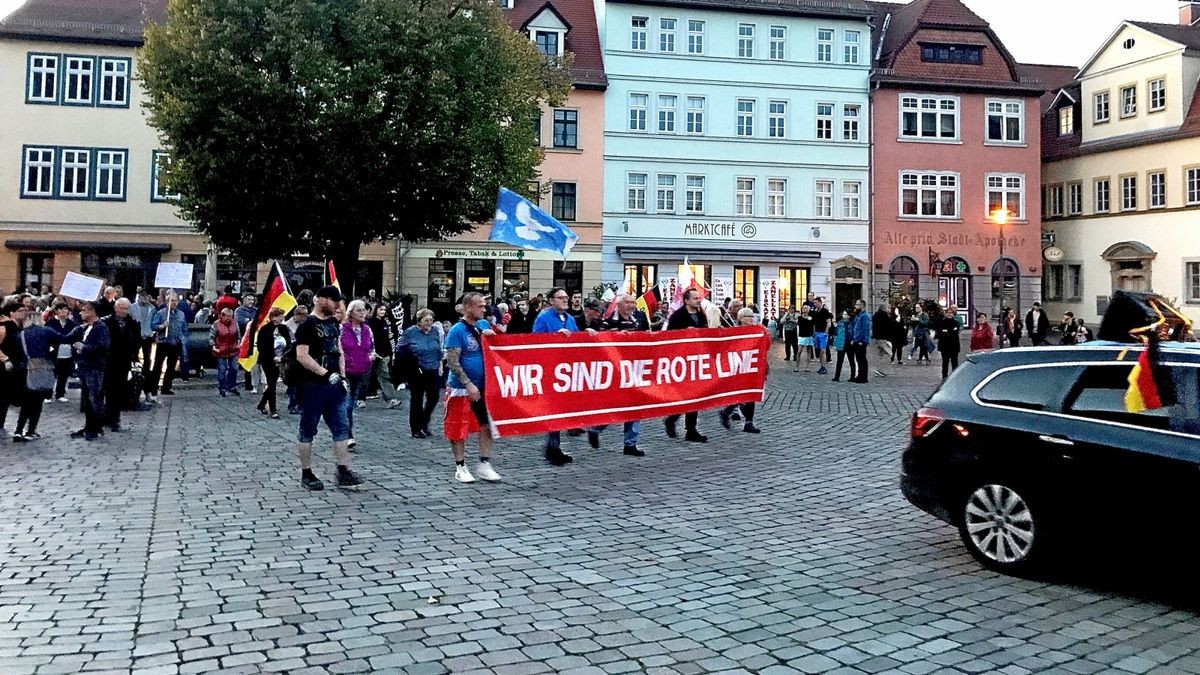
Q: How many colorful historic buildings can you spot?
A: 5